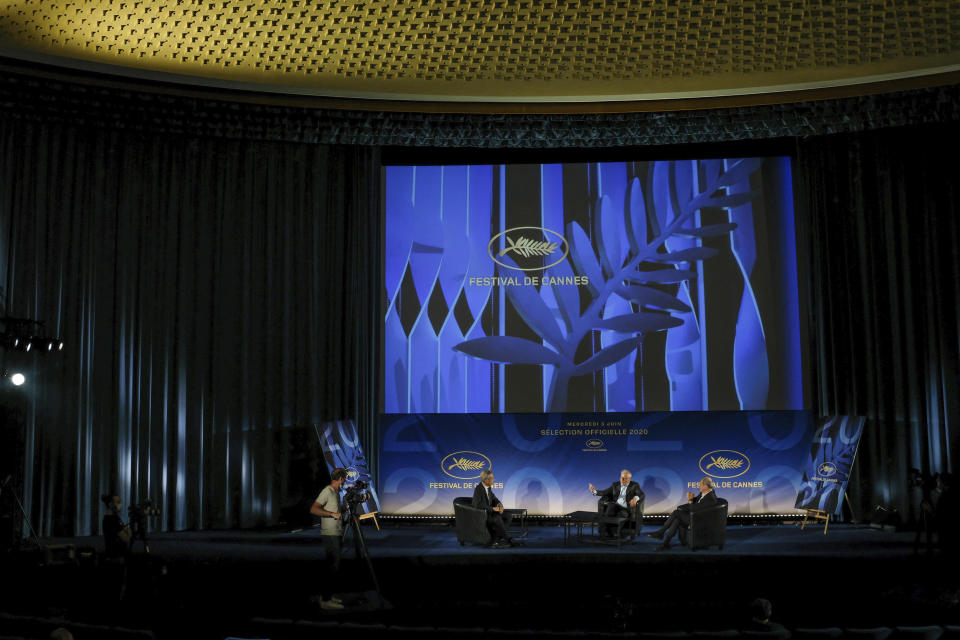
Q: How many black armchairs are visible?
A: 3